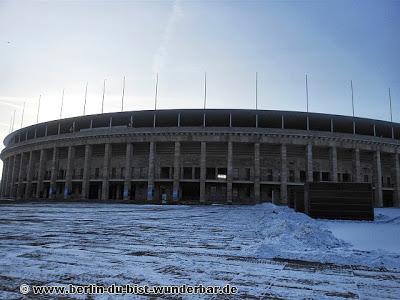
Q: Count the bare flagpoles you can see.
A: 14